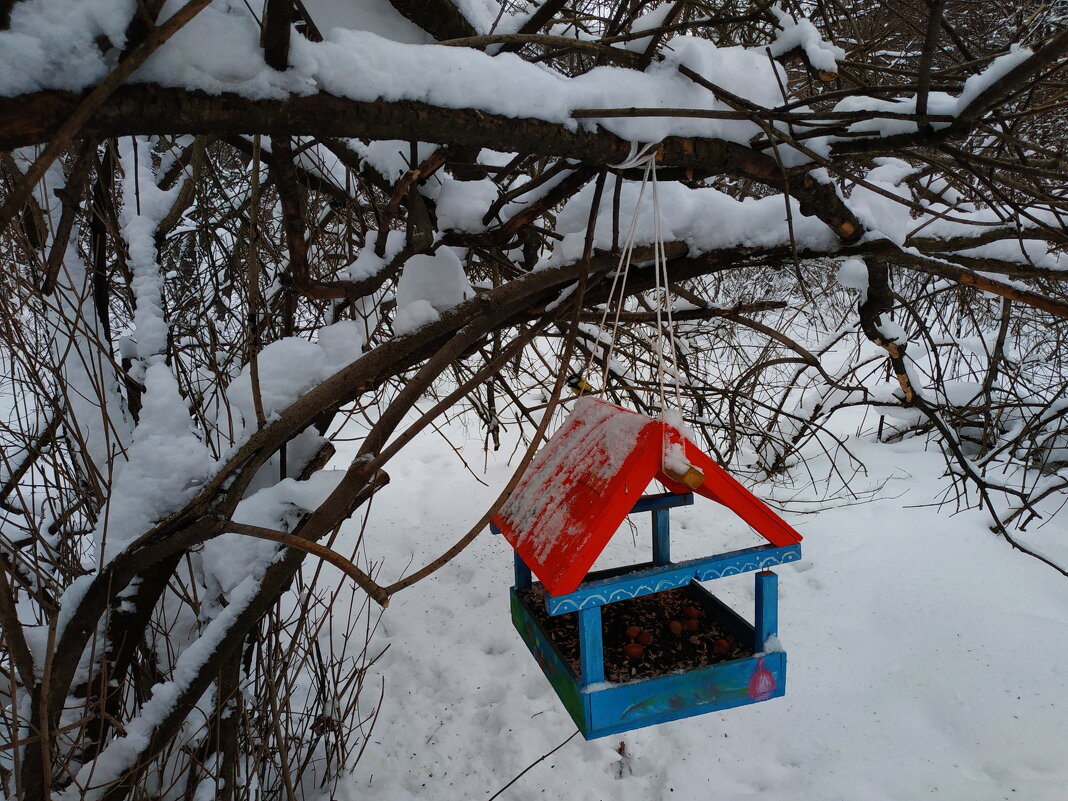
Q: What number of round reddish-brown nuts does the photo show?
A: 7